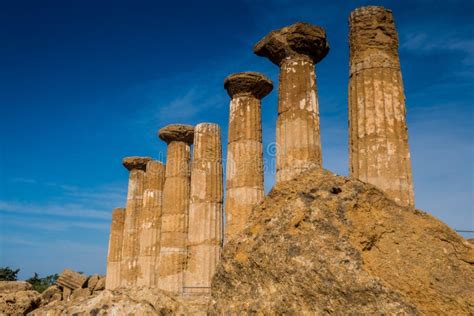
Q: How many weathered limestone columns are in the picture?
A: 8